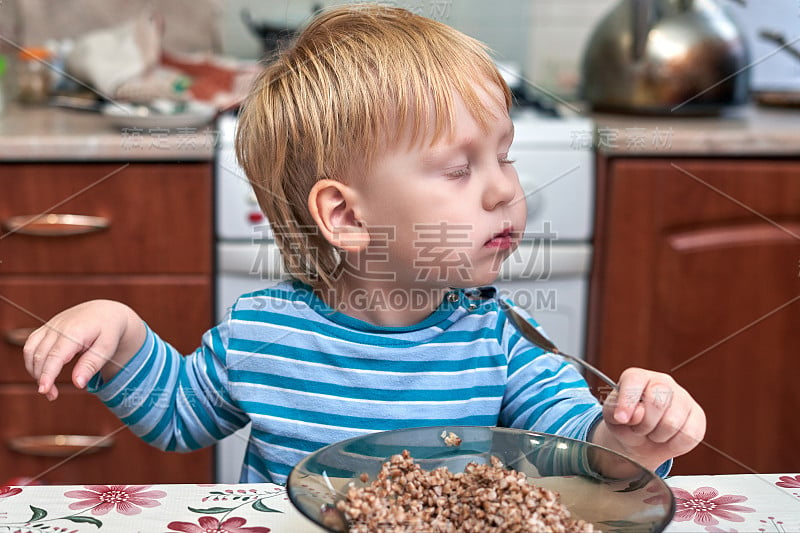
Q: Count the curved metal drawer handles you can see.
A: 3